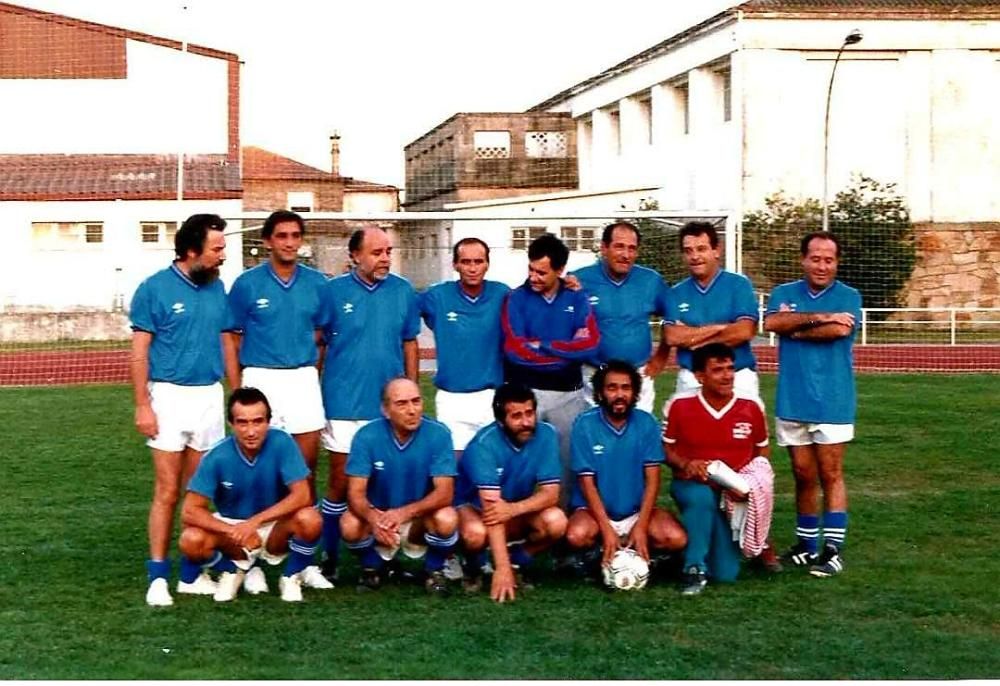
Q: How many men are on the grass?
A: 13